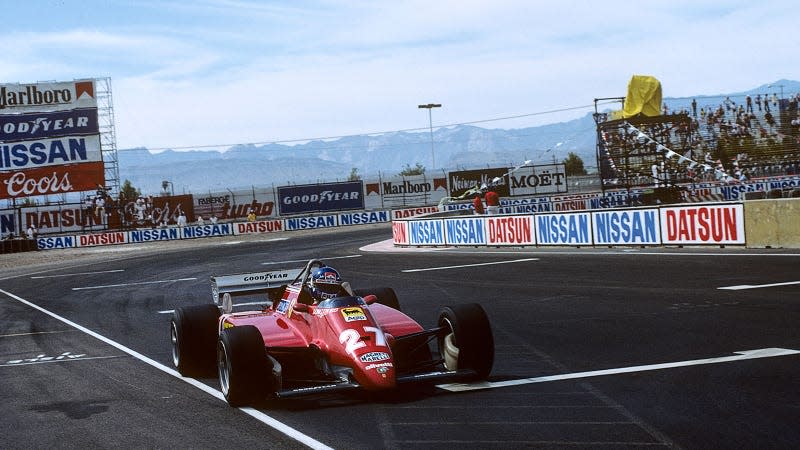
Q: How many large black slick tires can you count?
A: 4